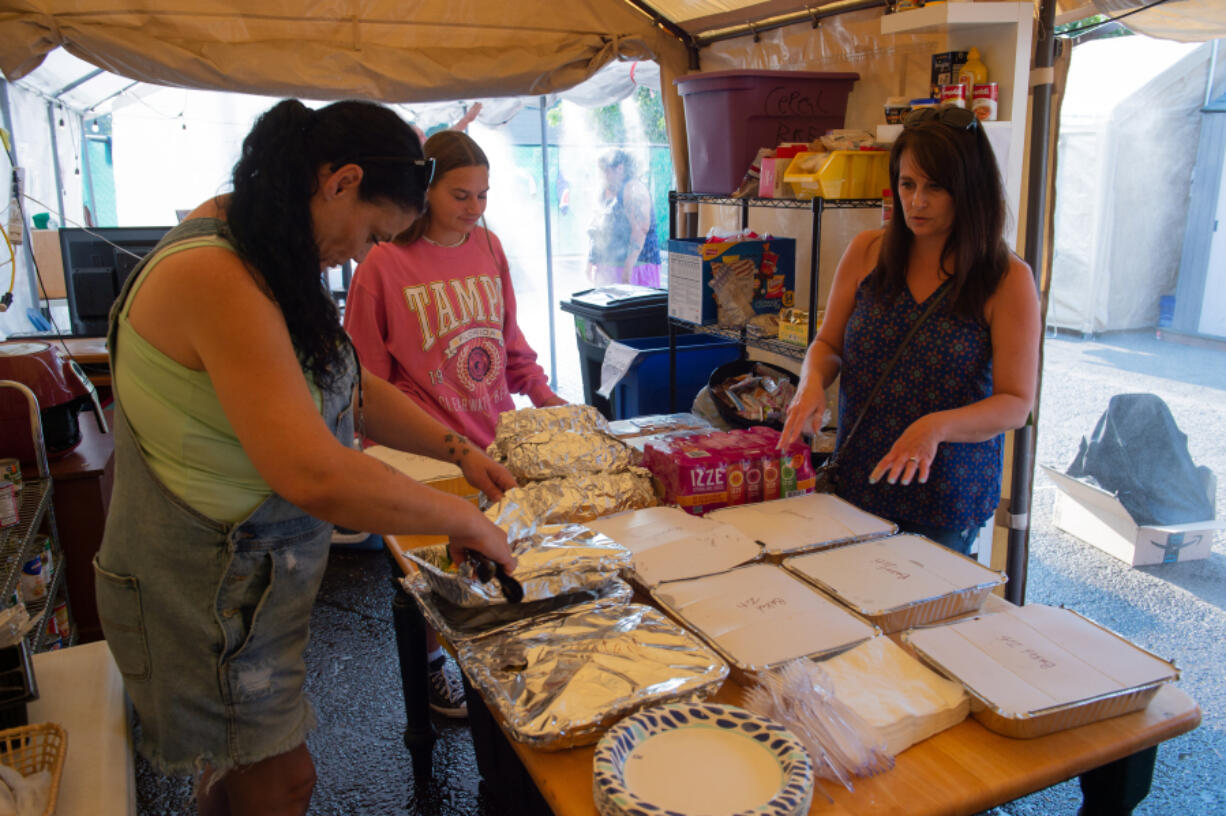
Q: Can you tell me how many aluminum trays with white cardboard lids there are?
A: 5